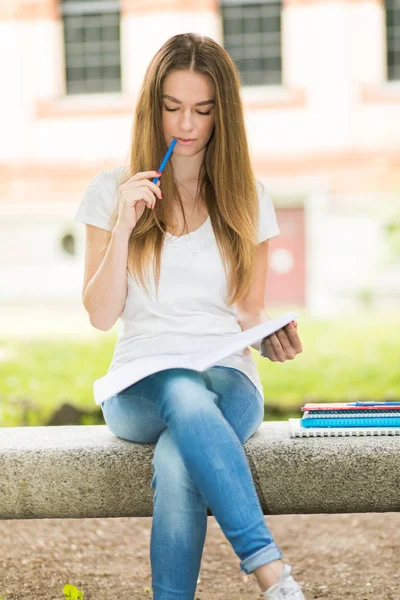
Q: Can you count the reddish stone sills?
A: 3